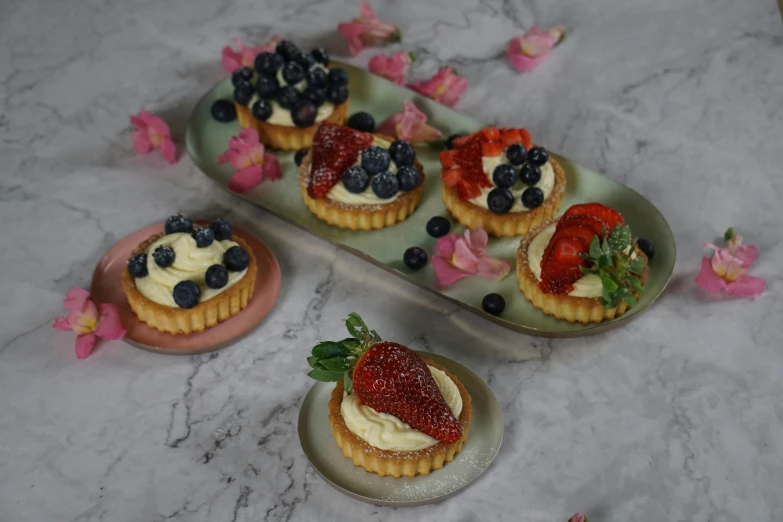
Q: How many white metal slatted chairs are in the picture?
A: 0